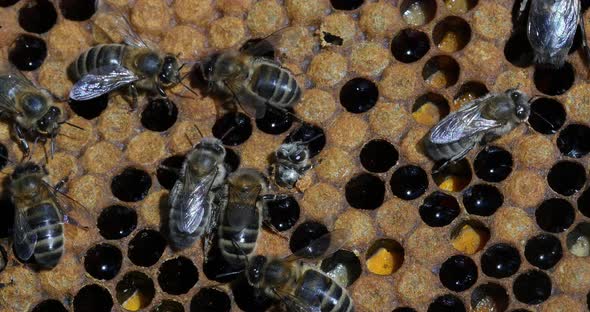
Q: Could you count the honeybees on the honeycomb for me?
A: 10